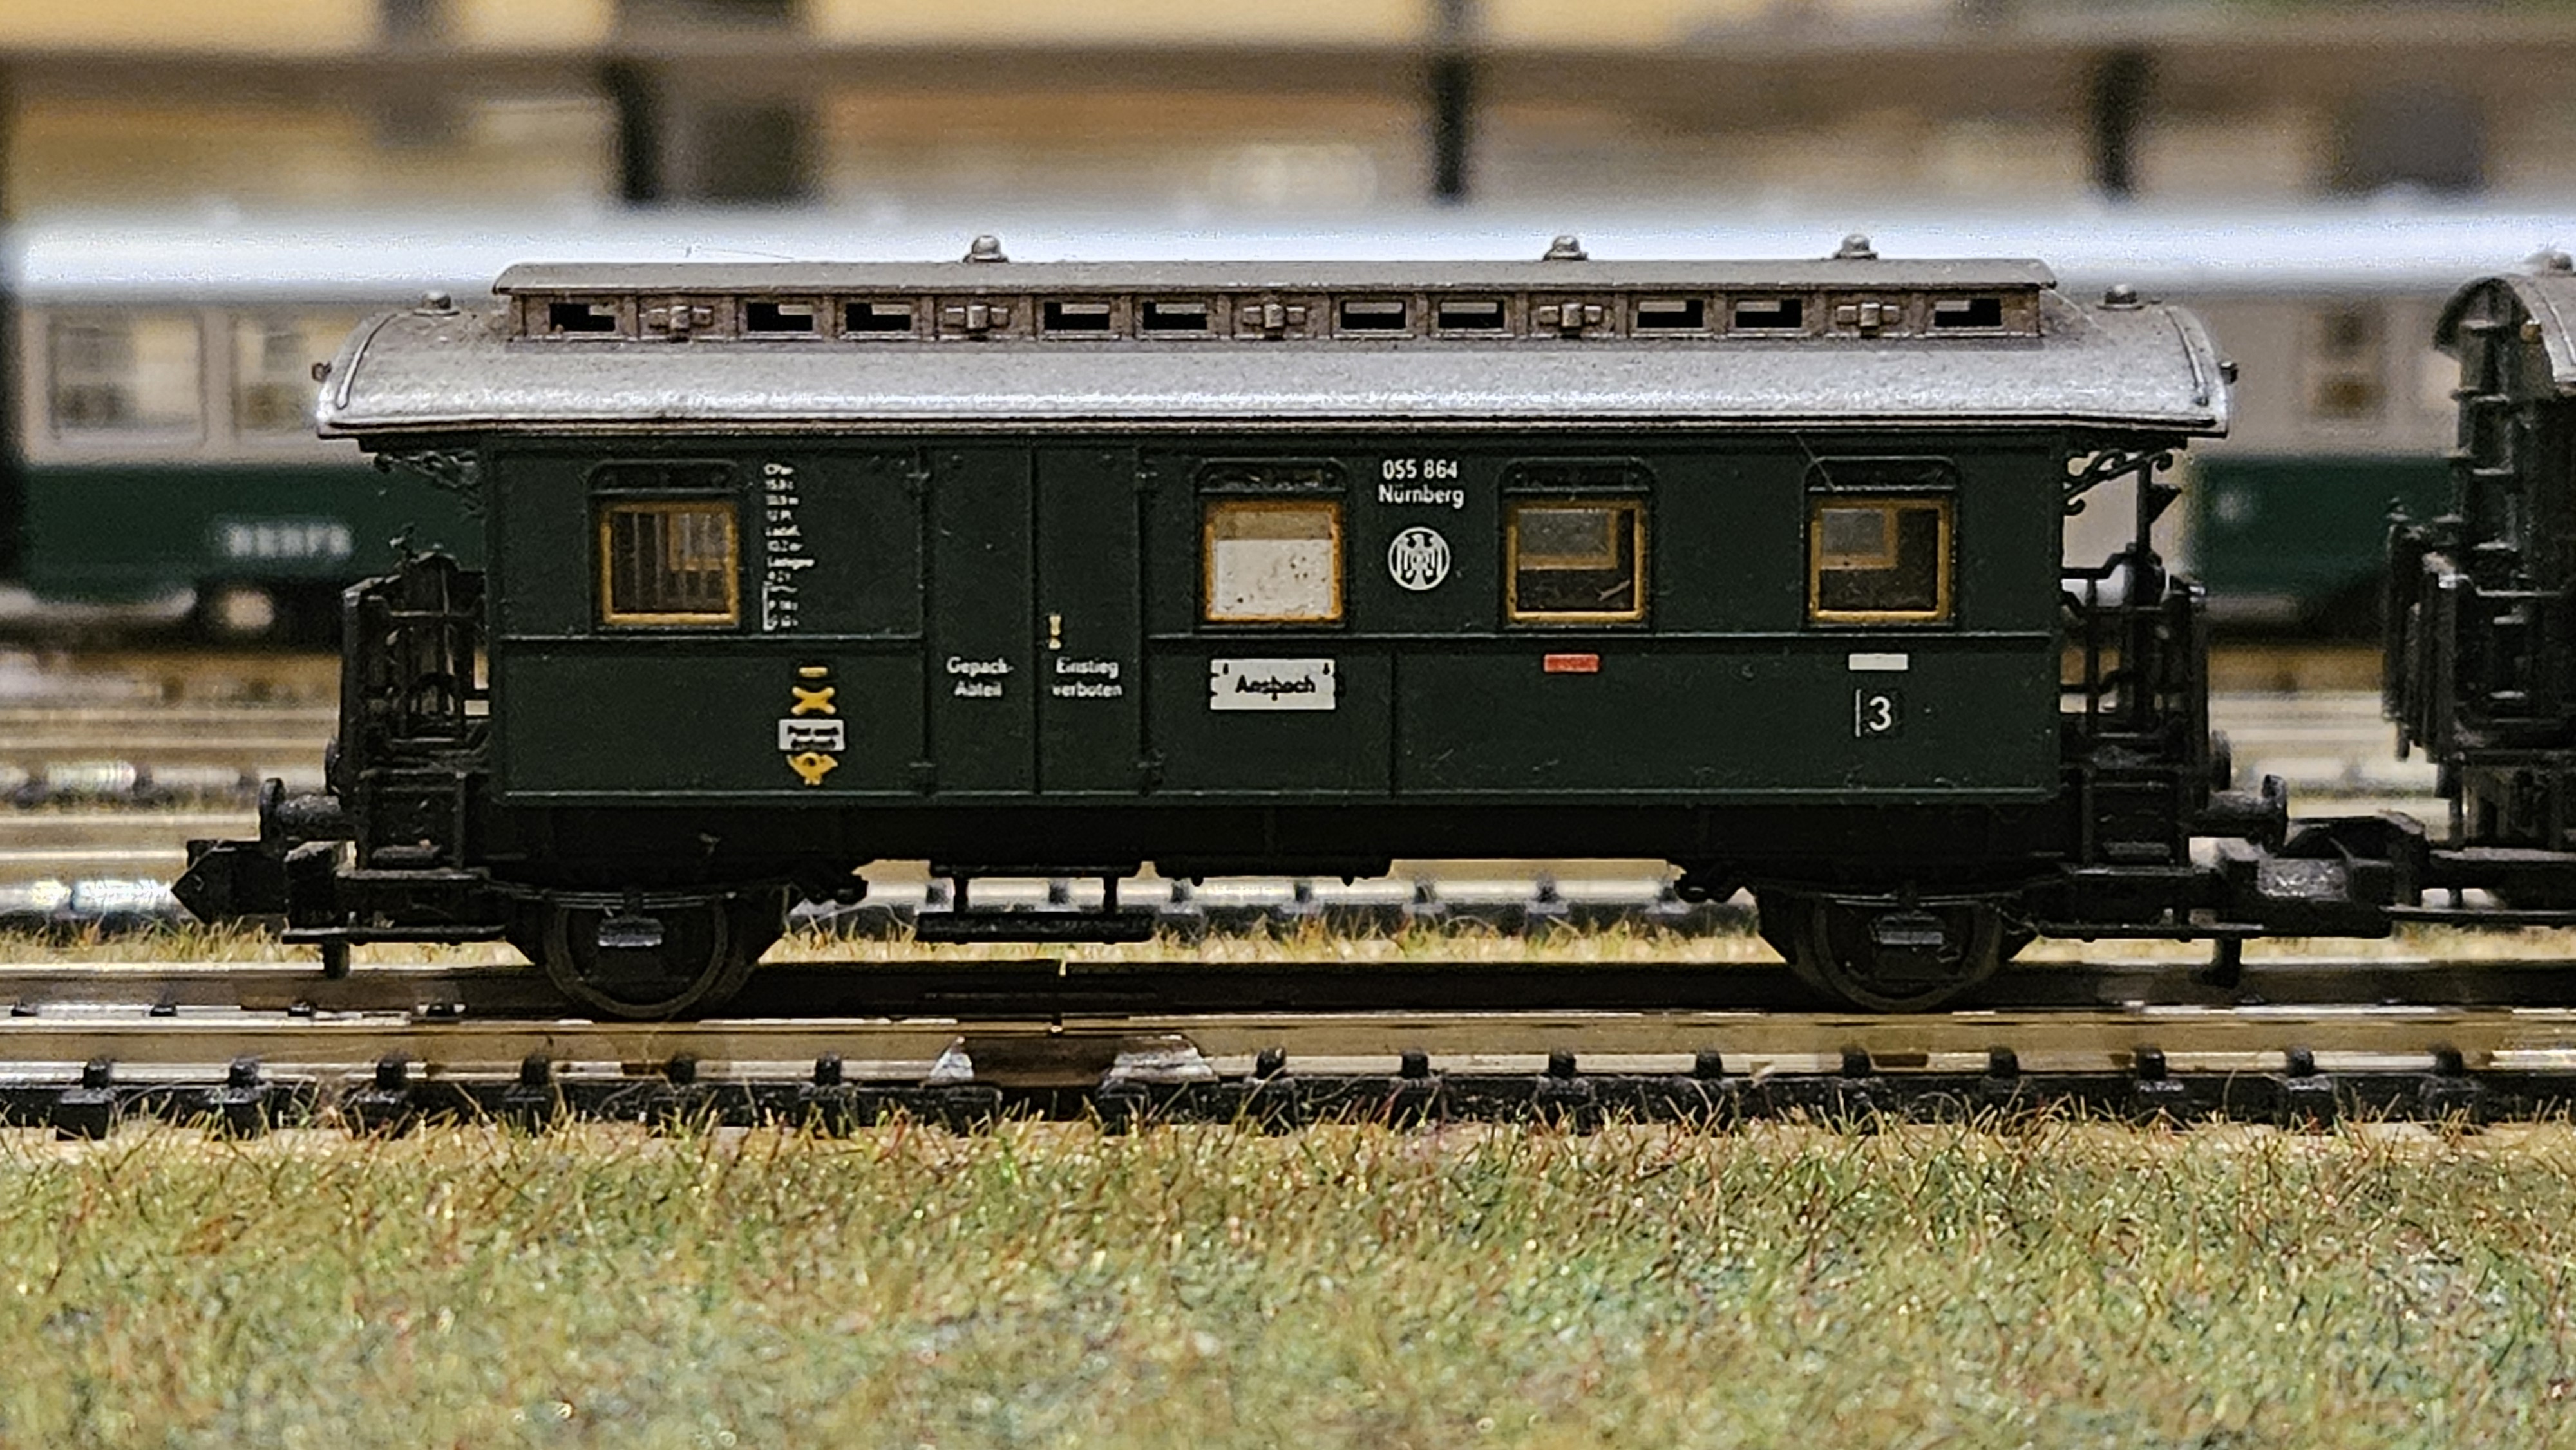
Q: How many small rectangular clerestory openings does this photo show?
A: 10